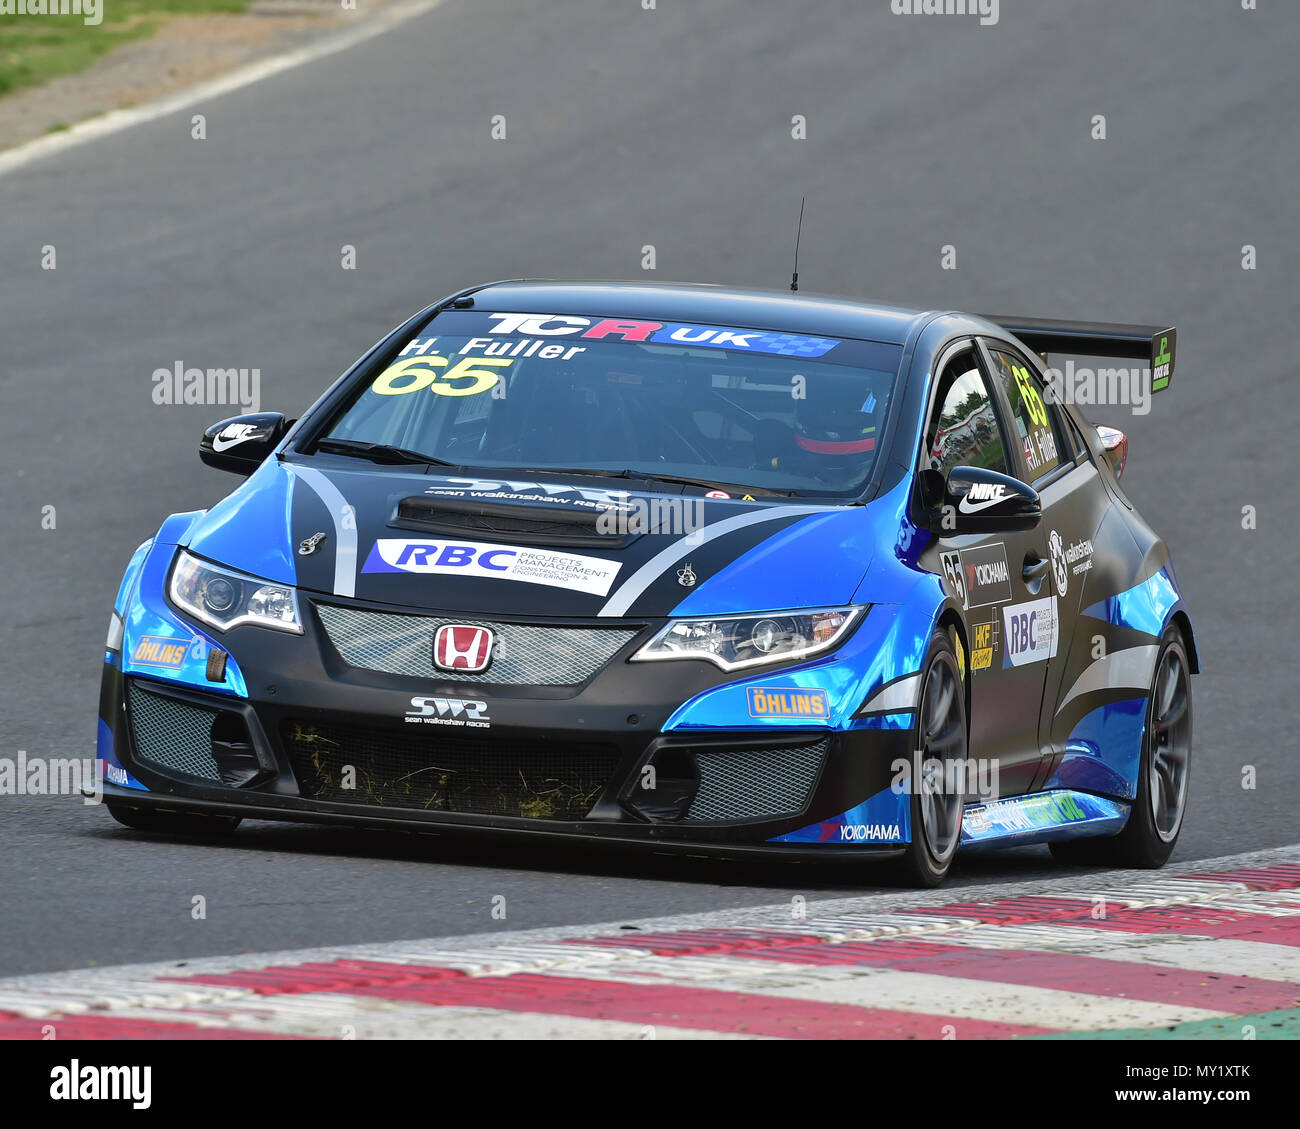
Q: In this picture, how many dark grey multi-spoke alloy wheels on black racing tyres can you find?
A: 2